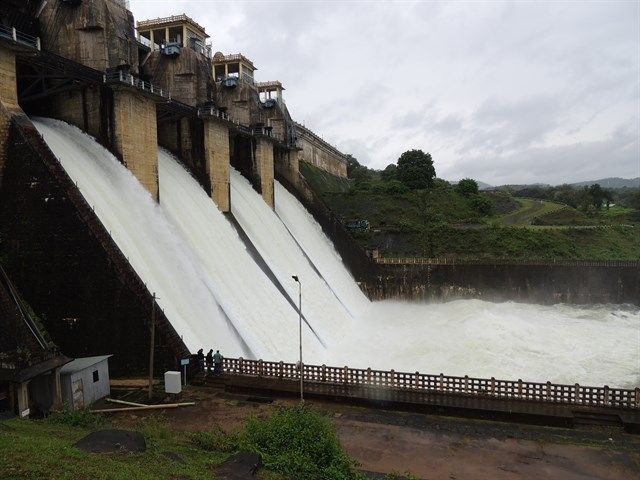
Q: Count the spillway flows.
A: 4